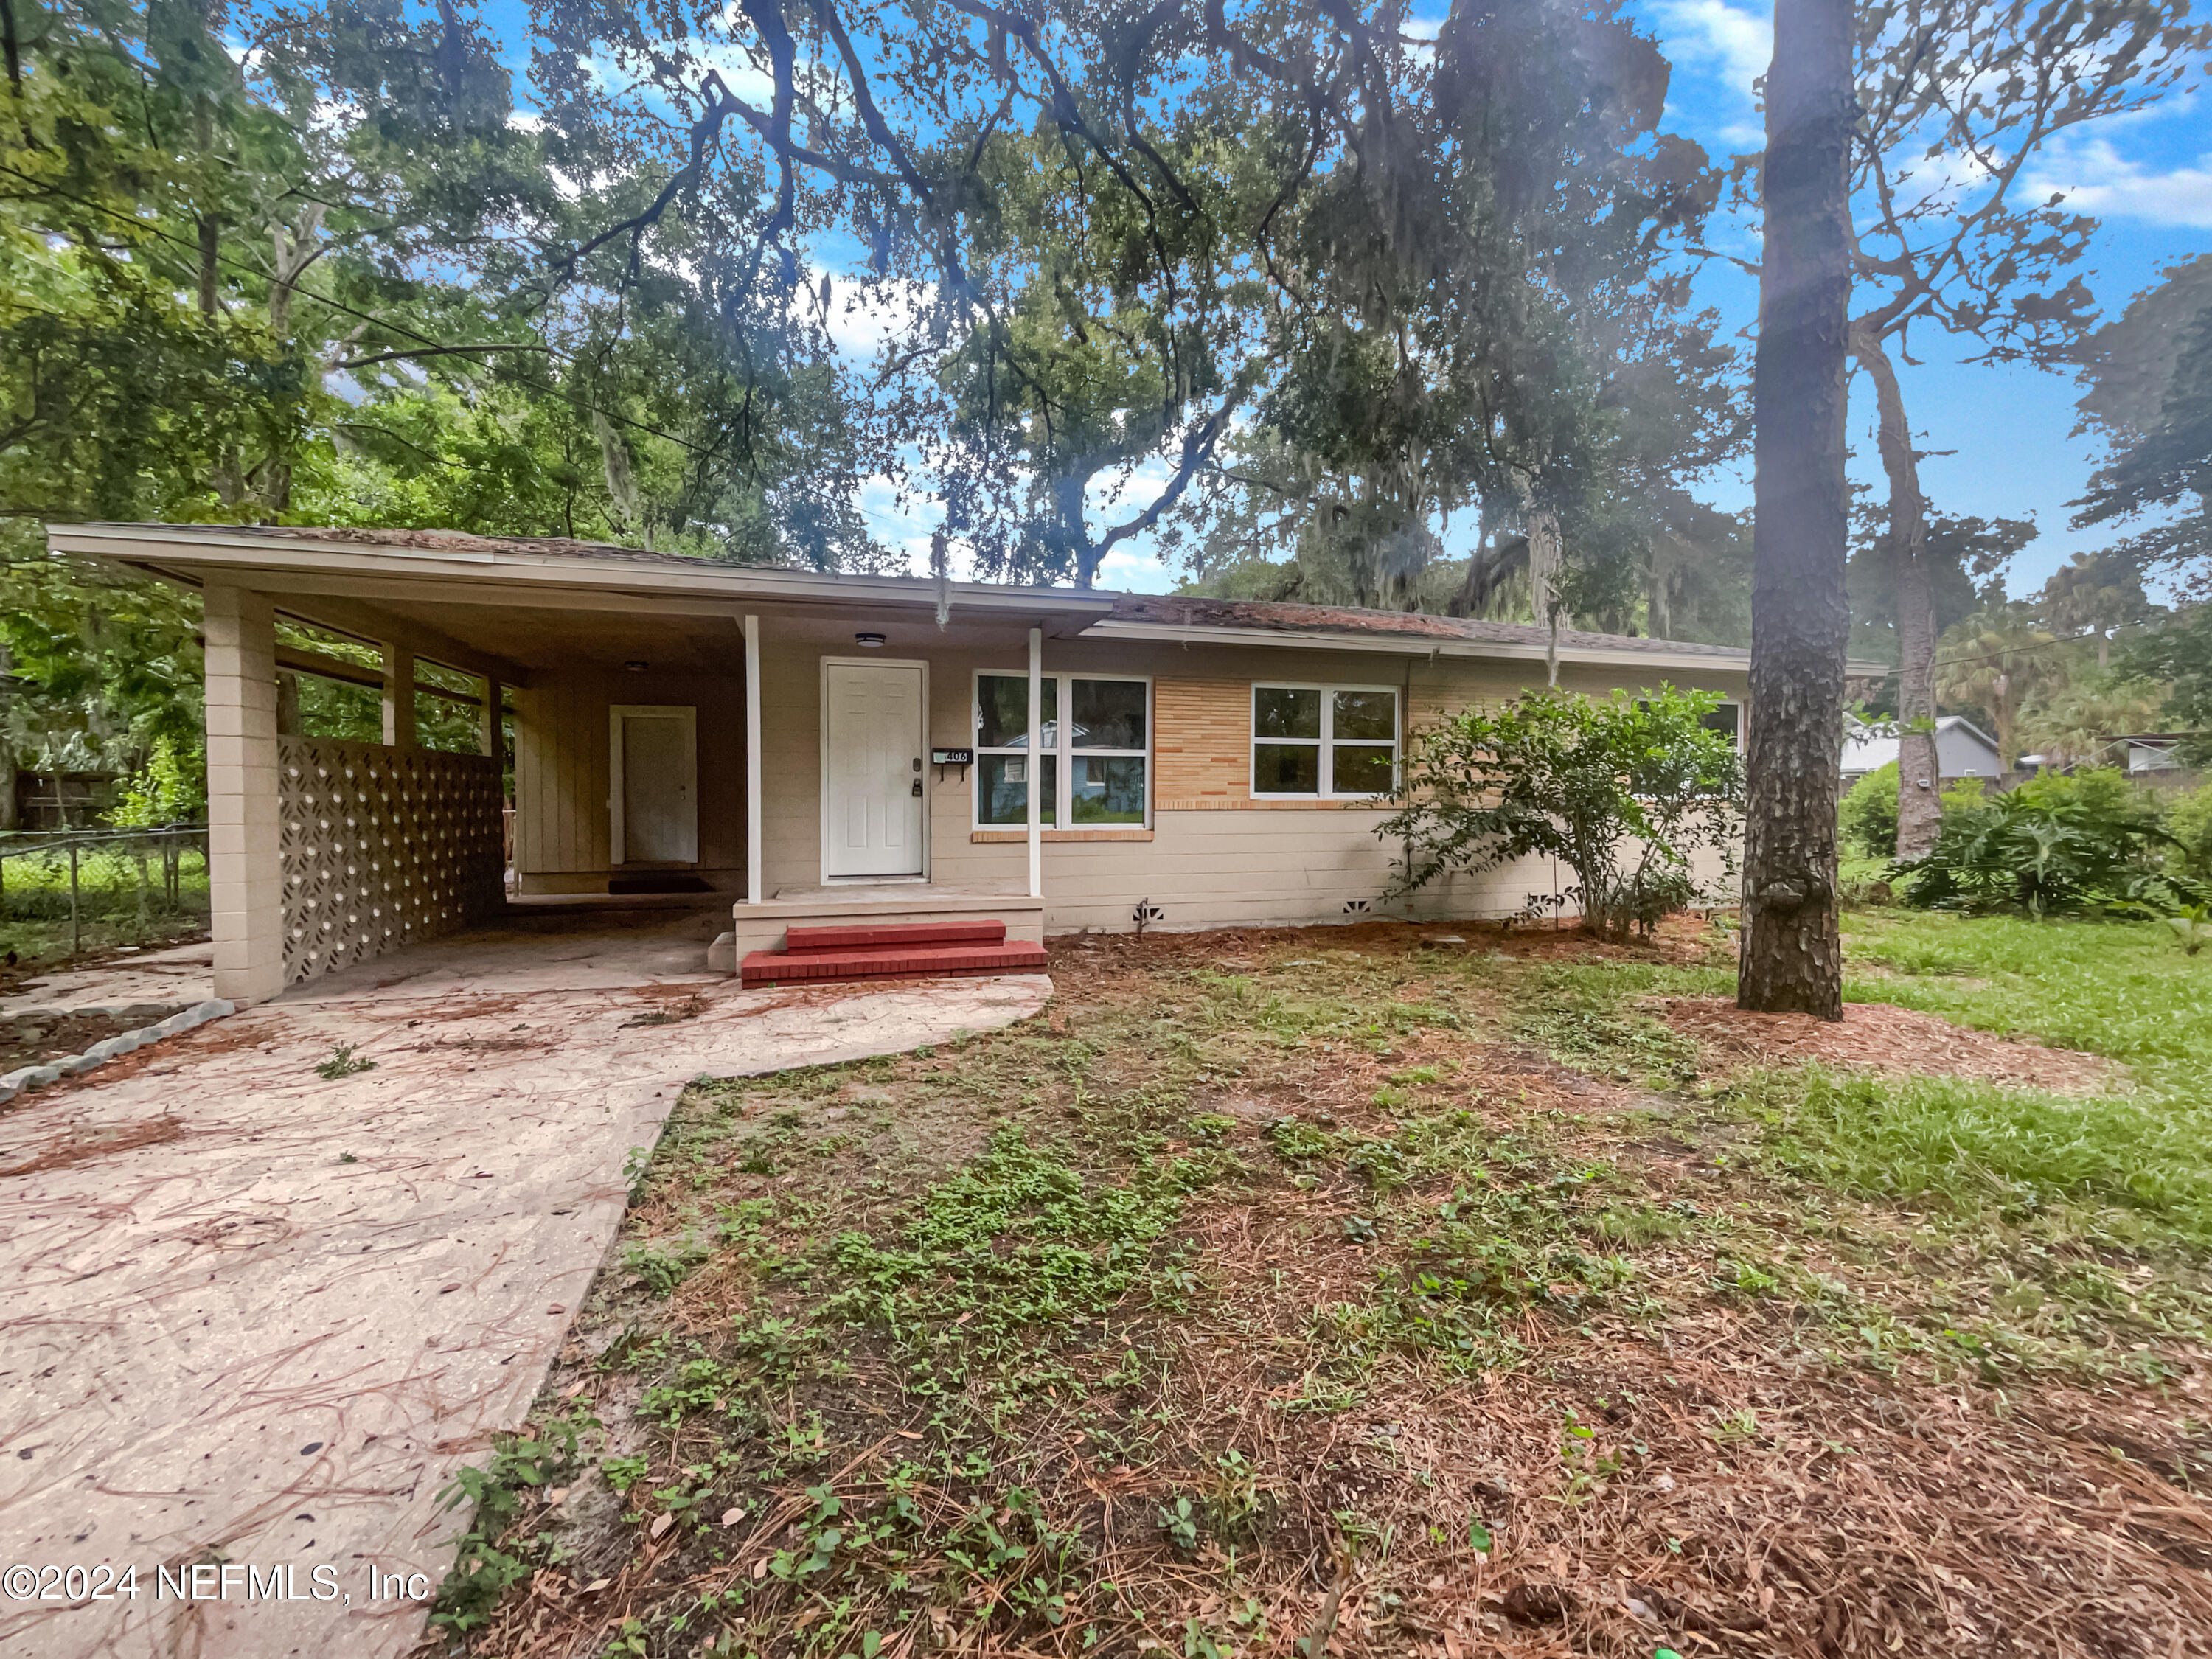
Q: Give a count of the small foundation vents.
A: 3